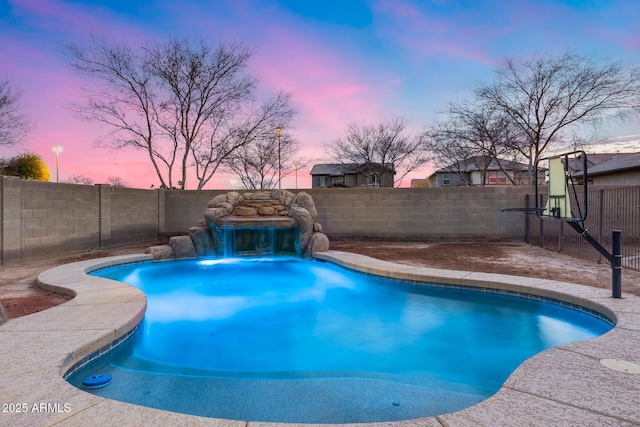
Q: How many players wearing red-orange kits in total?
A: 0